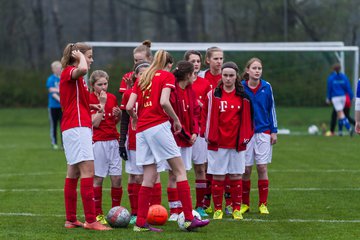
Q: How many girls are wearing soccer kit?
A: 10